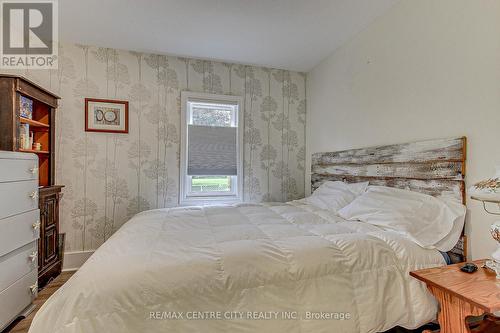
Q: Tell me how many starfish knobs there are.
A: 5